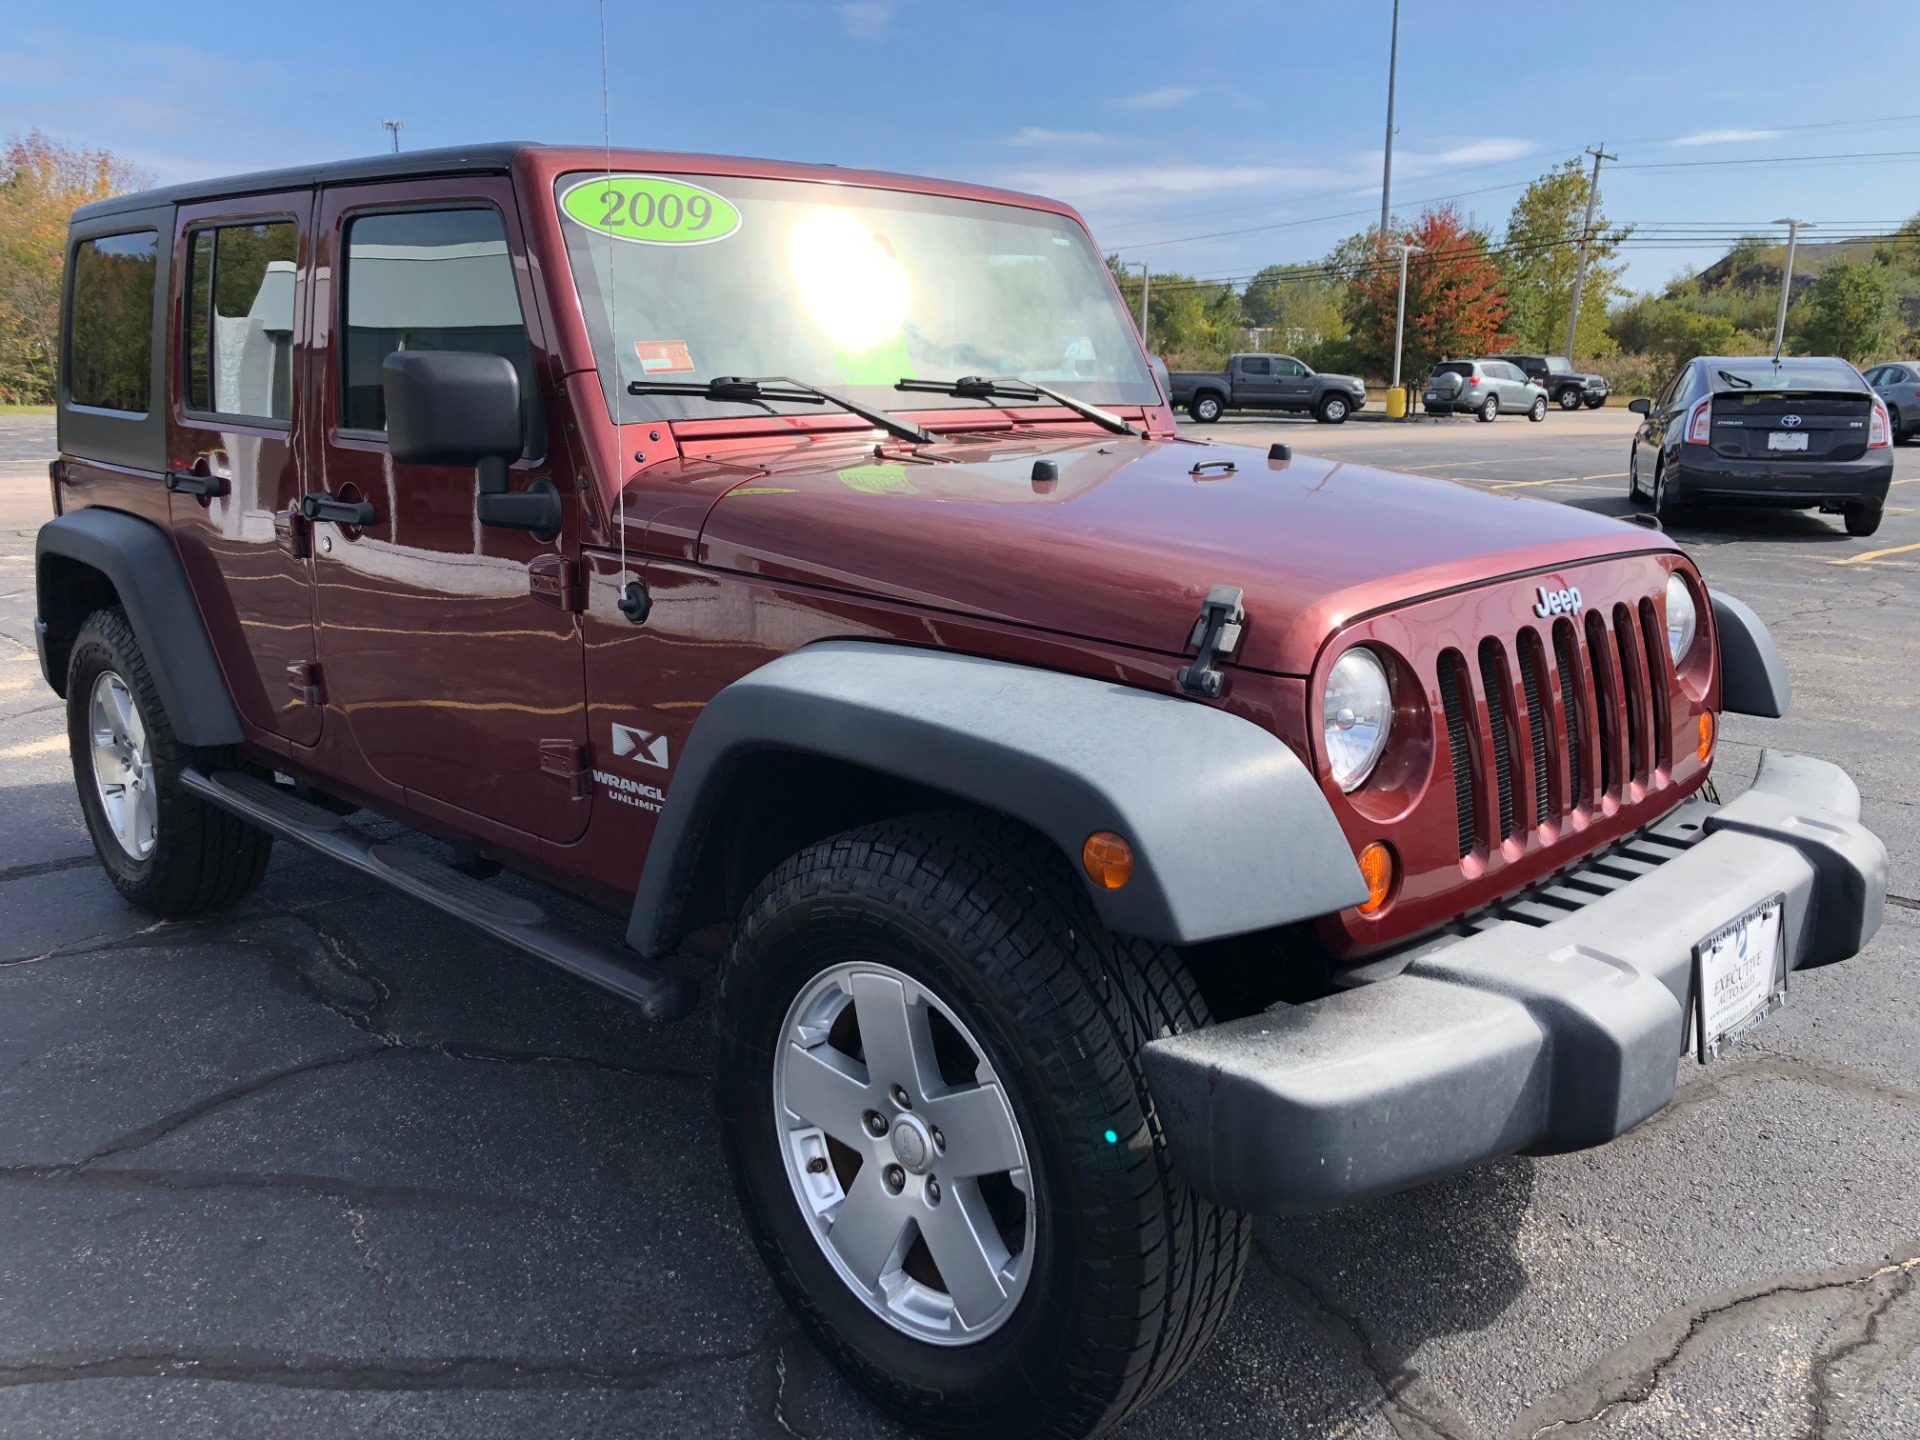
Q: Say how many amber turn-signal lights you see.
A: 3